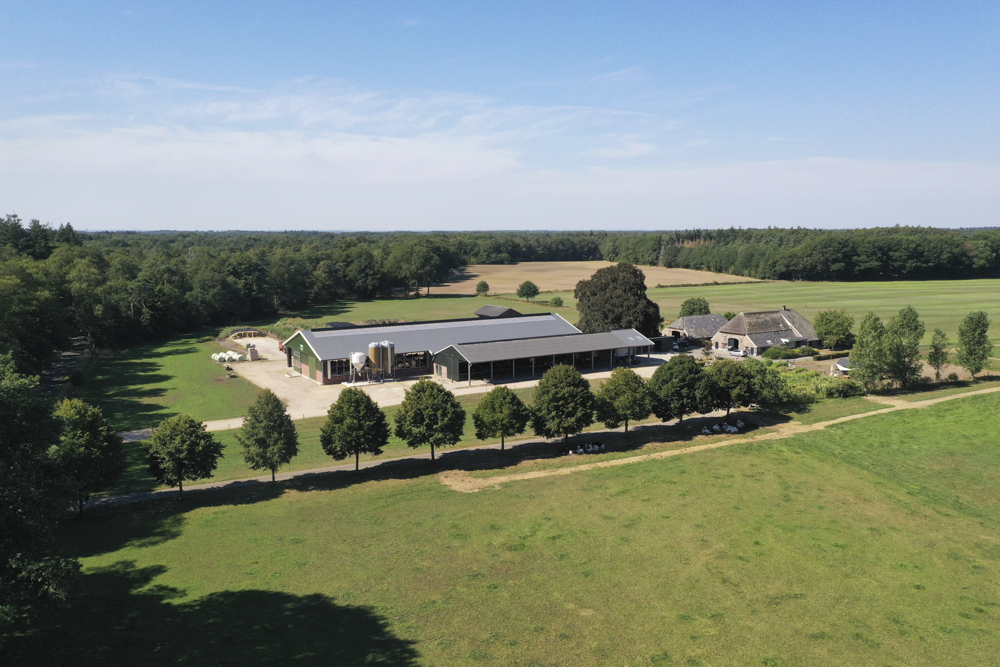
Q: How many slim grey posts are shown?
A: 10